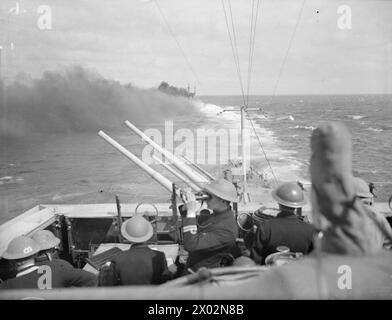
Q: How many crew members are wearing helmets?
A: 6